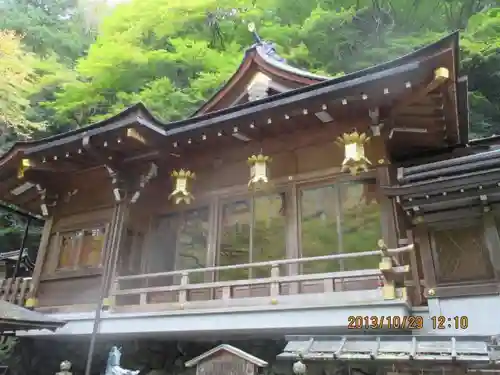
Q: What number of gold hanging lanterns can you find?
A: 3